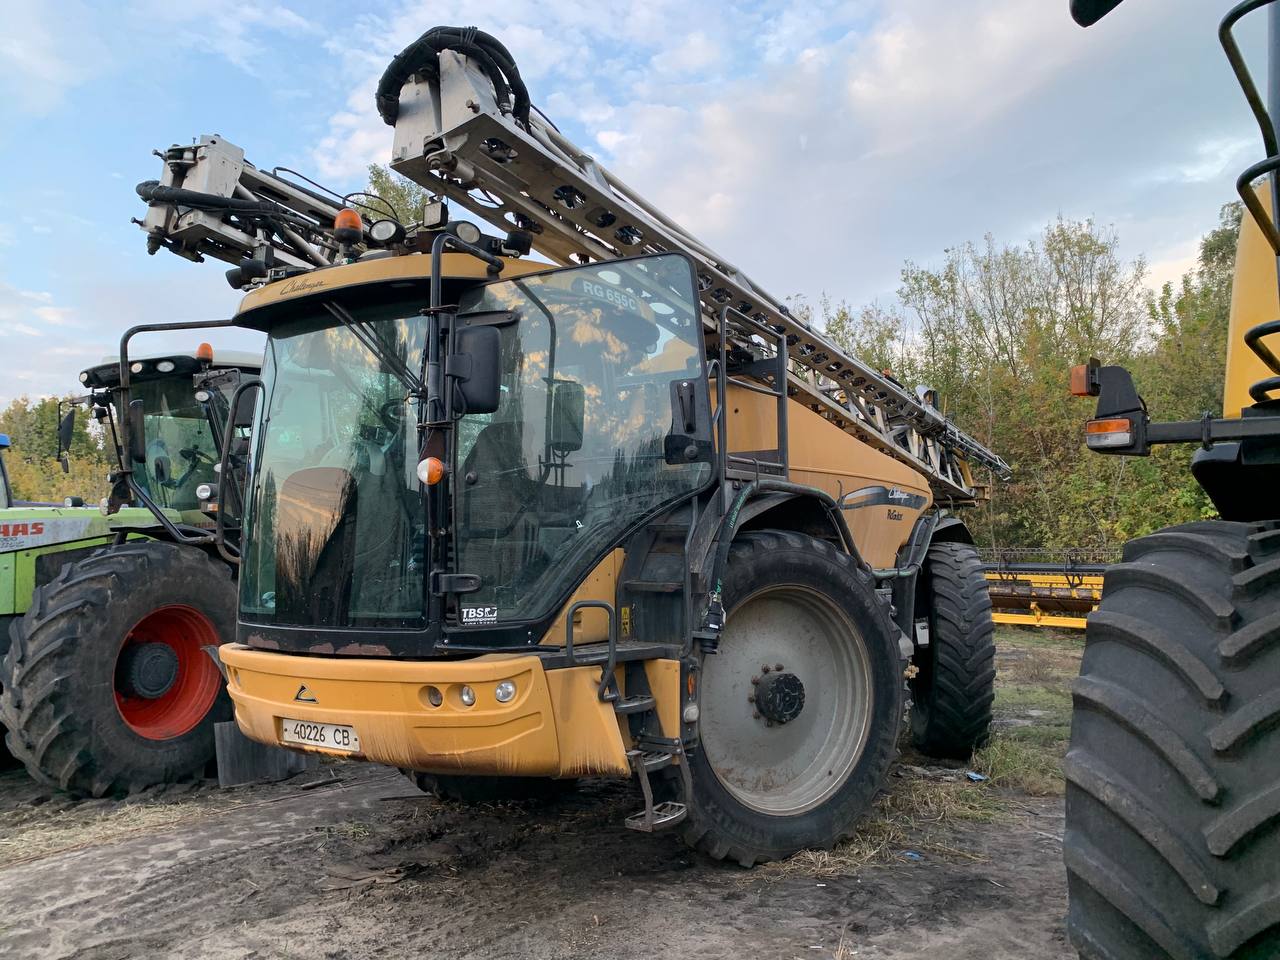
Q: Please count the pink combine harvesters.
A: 0